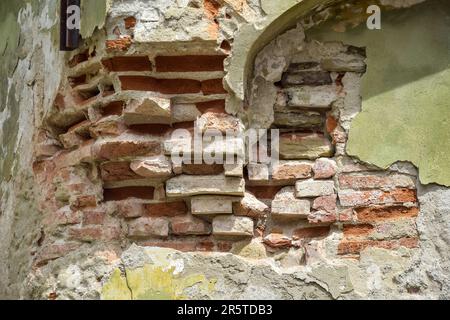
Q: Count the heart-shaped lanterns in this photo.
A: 0